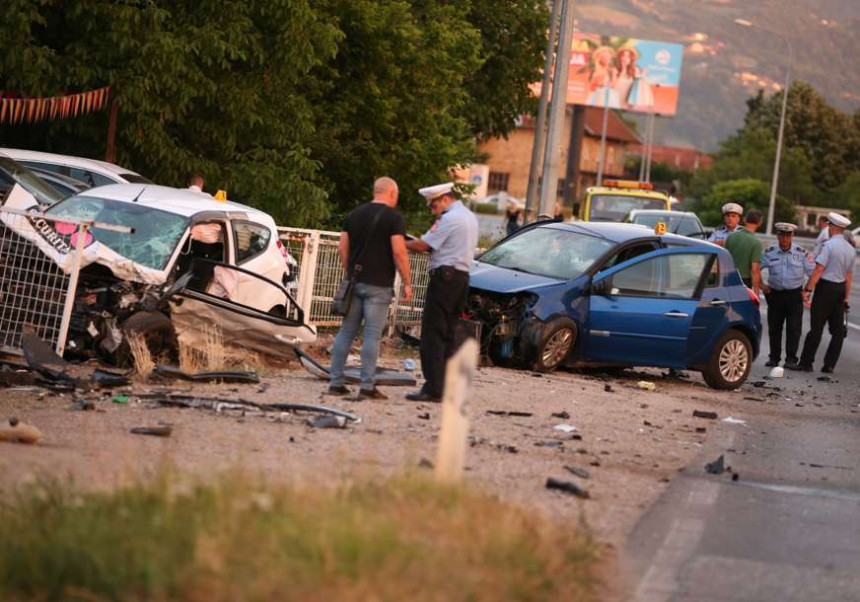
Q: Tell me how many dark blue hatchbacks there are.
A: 1